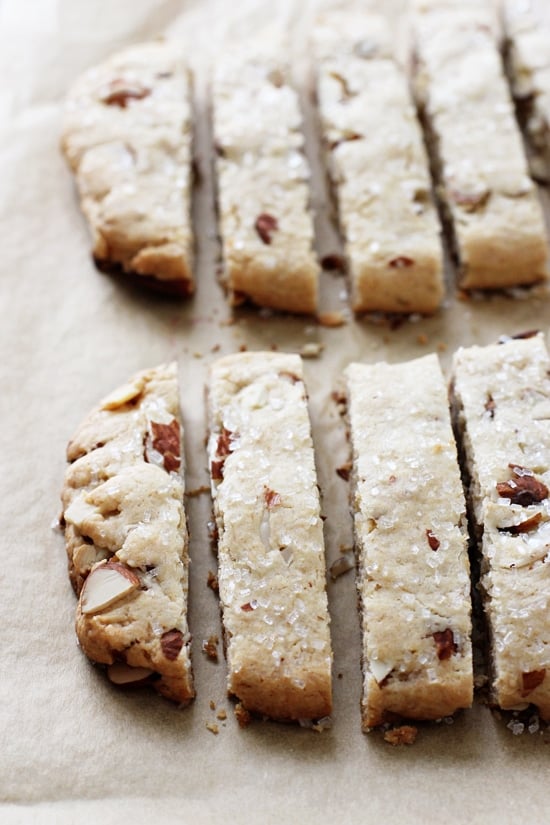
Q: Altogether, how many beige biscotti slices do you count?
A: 9